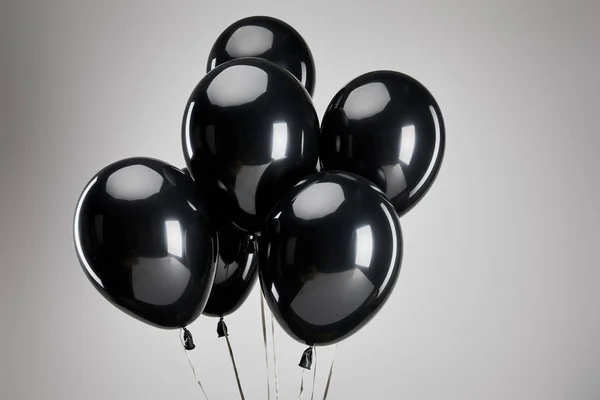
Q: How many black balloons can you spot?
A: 6